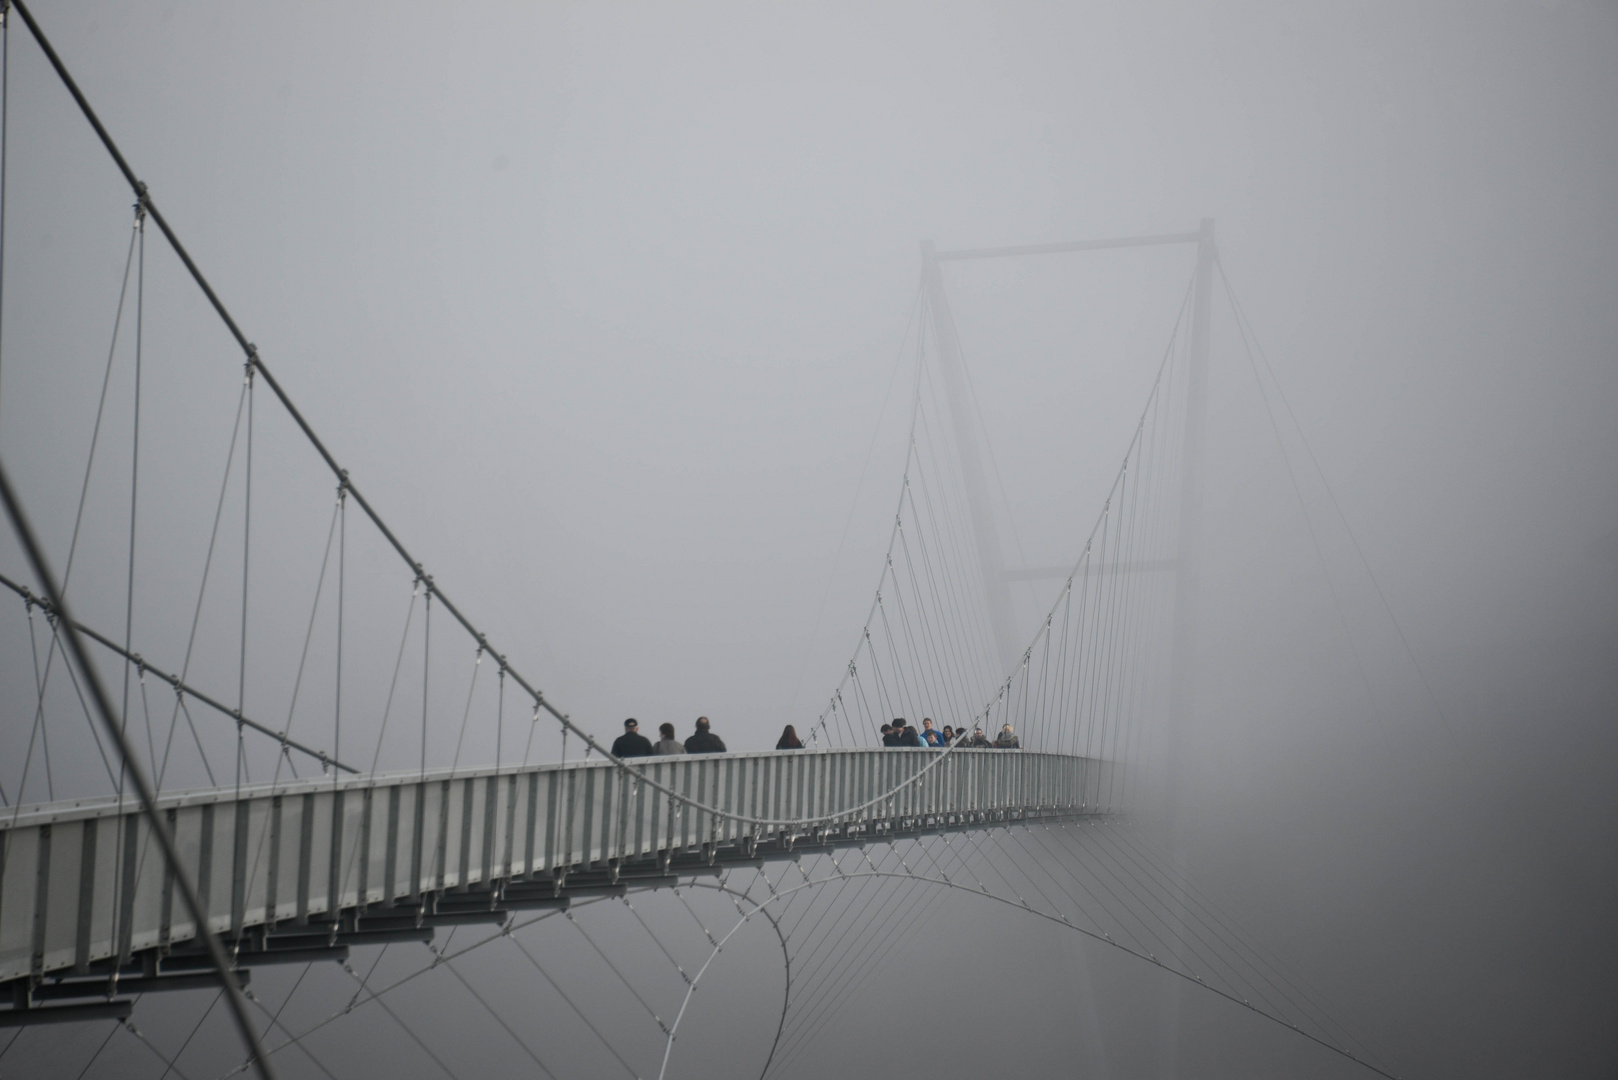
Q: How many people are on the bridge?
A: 13